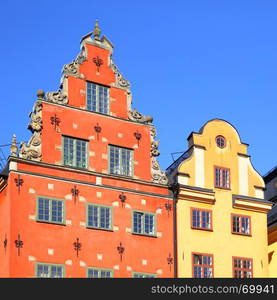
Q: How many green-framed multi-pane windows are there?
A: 9